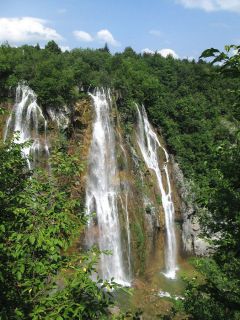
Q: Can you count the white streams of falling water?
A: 3